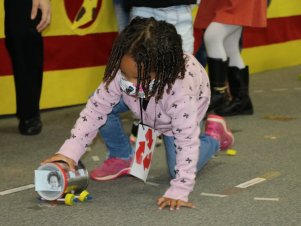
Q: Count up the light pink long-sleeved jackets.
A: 1